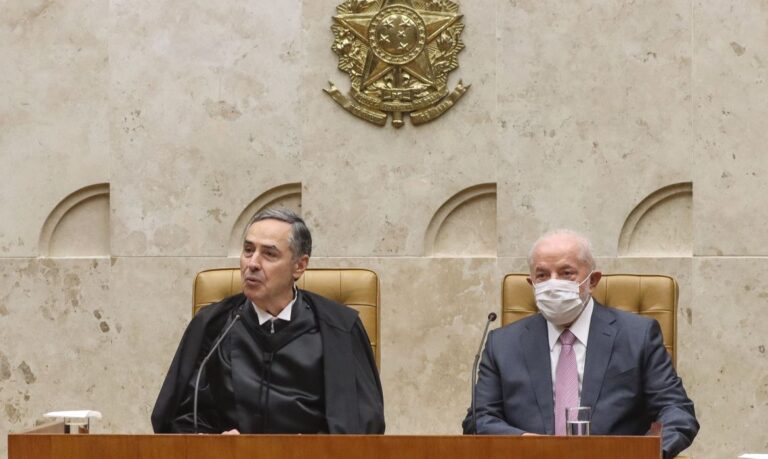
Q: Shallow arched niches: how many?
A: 4